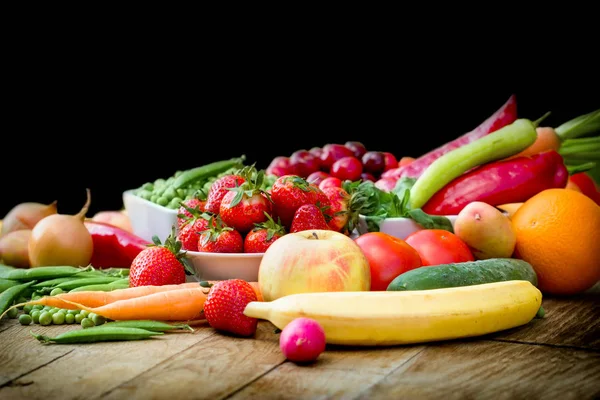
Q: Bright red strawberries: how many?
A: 11